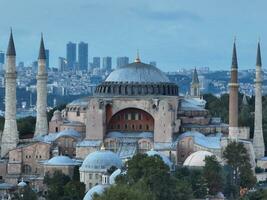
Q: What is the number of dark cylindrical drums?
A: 1